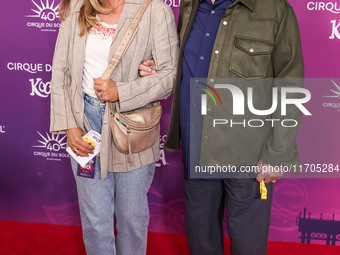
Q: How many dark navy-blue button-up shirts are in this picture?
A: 1